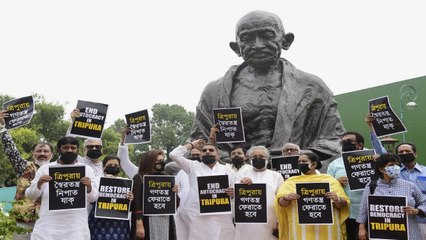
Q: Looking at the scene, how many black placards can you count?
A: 14